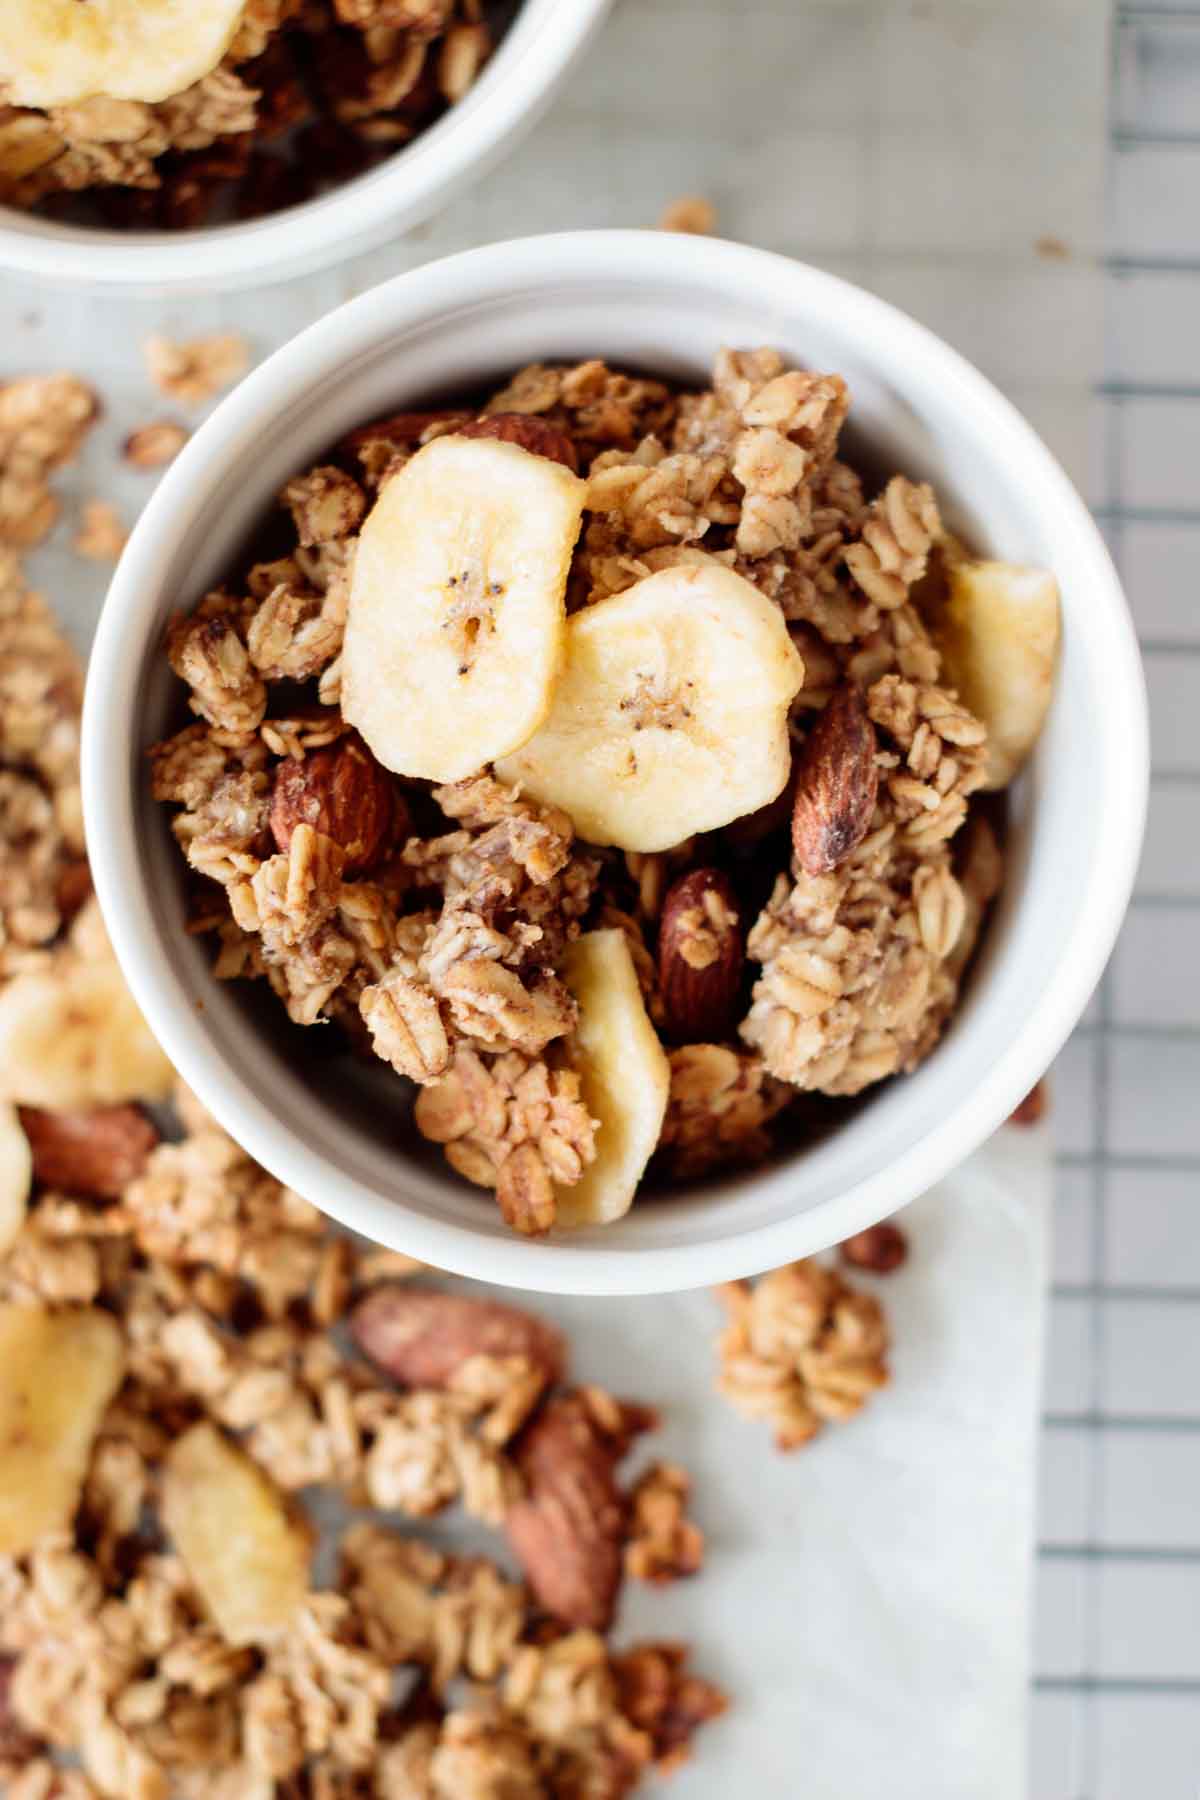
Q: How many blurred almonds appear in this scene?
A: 3